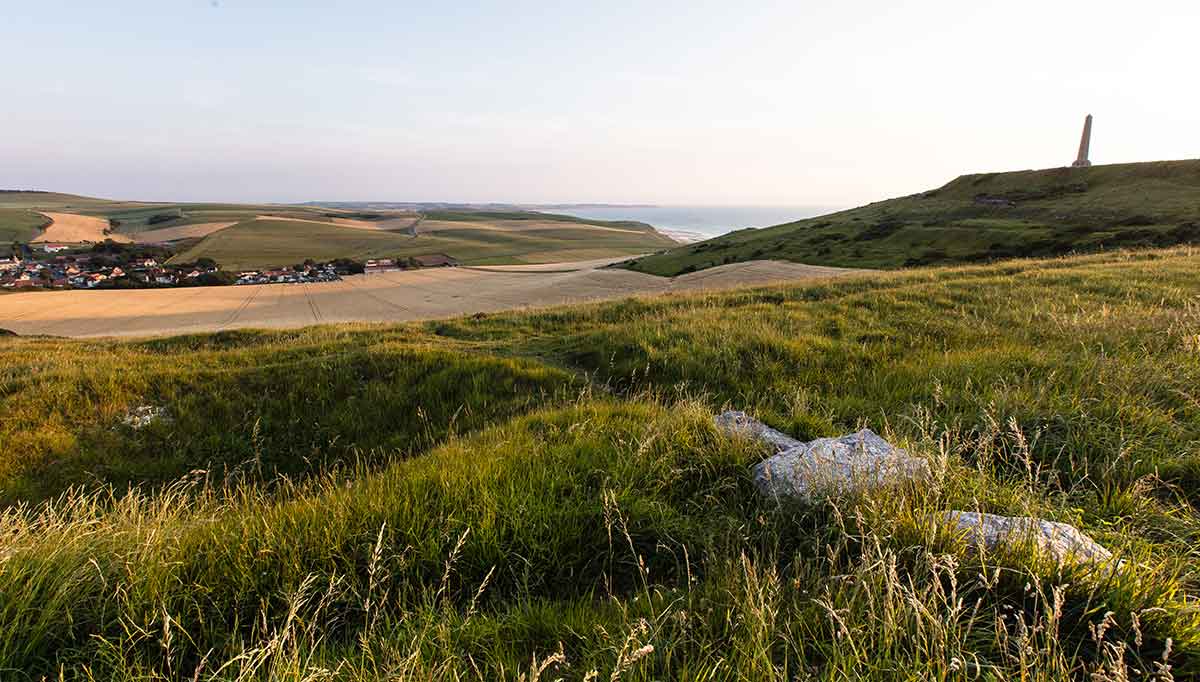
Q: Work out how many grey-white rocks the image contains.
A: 3